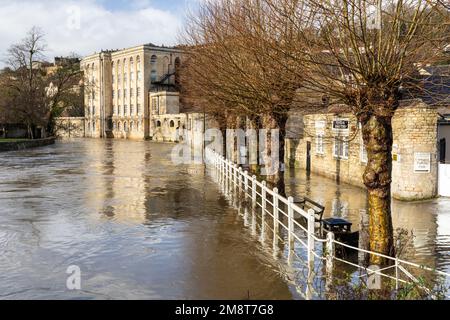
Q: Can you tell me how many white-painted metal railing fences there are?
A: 1